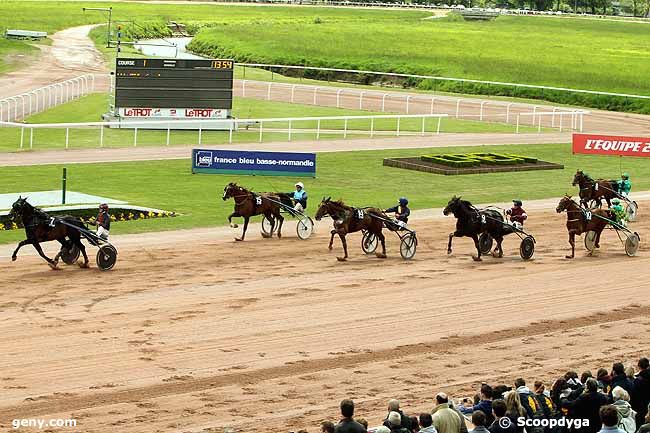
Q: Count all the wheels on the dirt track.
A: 12